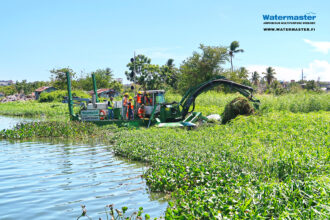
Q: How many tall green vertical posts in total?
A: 2